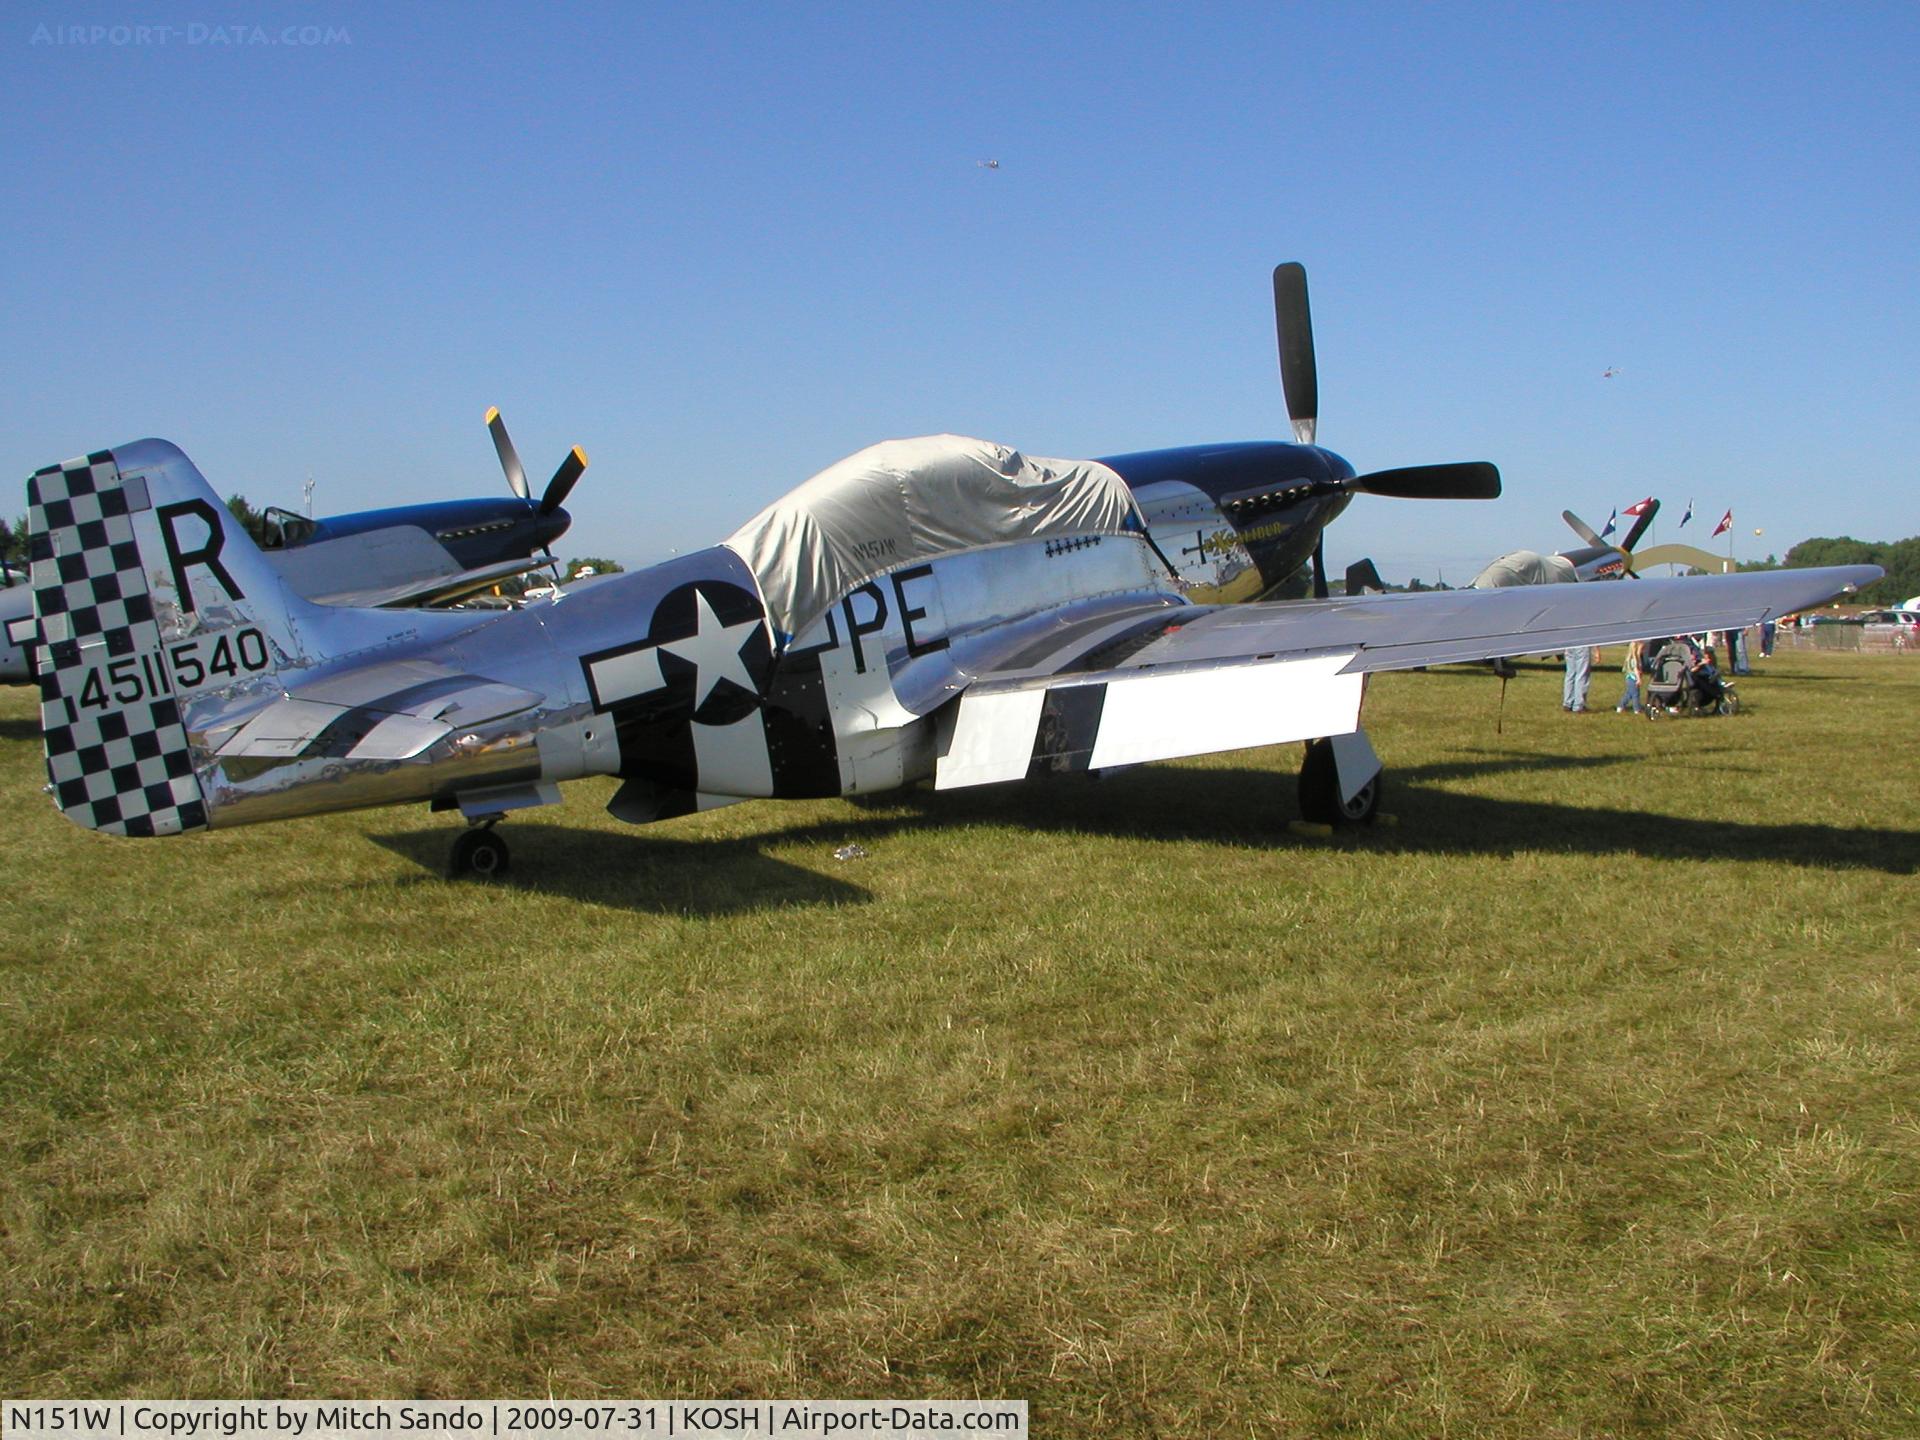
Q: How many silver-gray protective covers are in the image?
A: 2